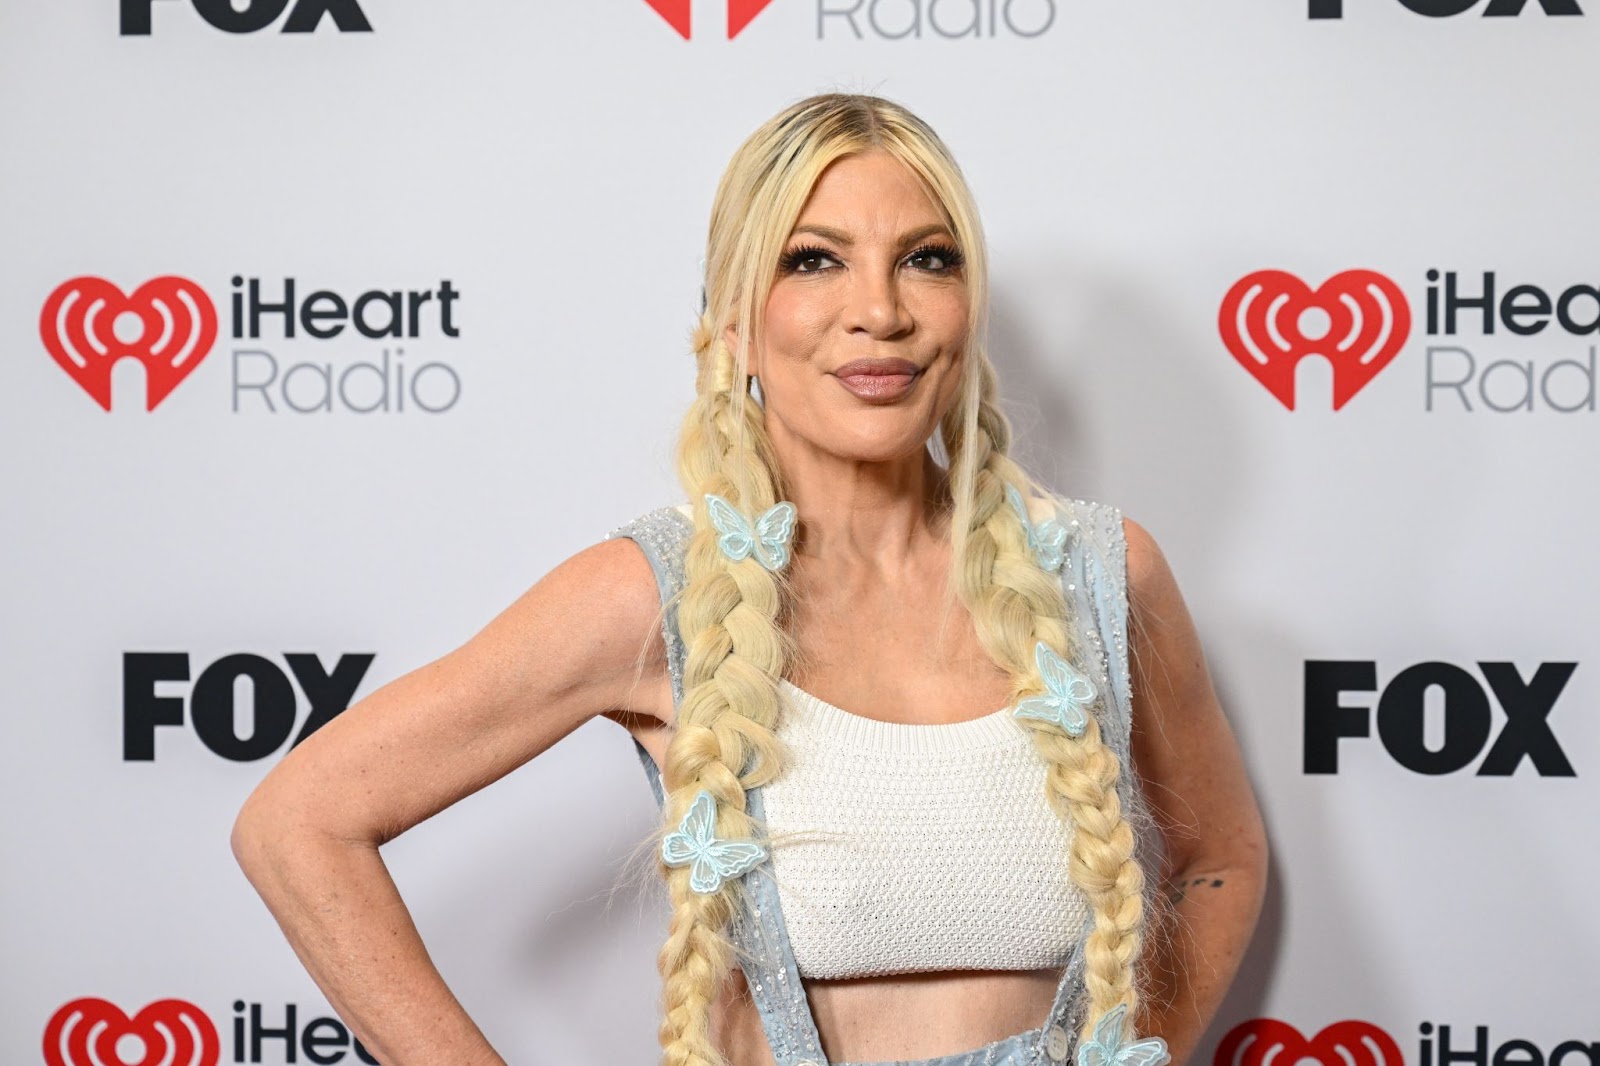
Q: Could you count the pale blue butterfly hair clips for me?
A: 5